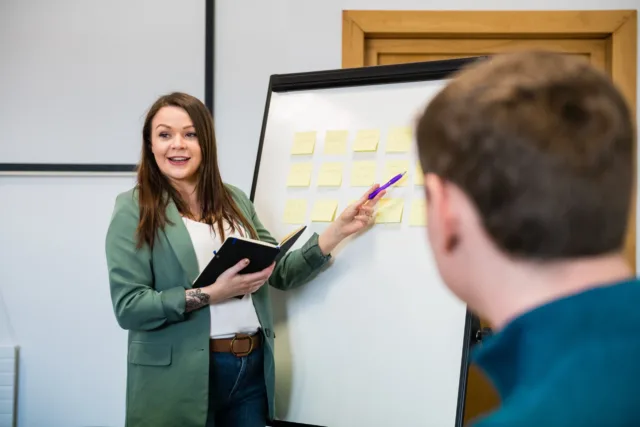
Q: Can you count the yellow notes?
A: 14